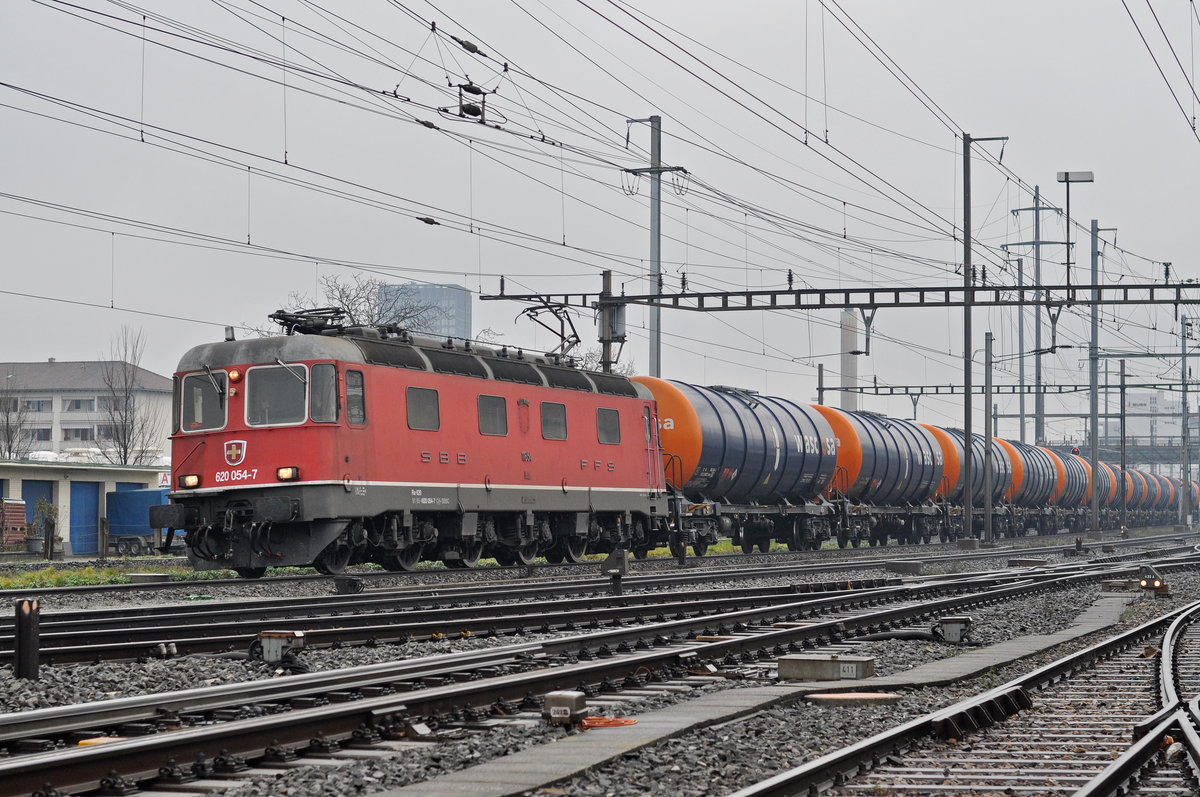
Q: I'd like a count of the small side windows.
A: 4